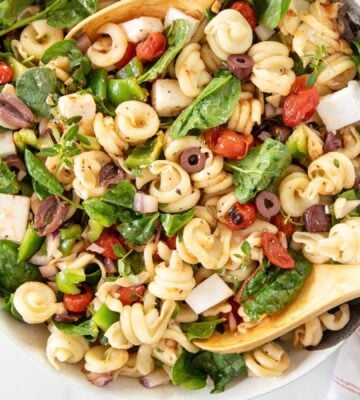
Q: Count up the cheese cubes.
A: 8